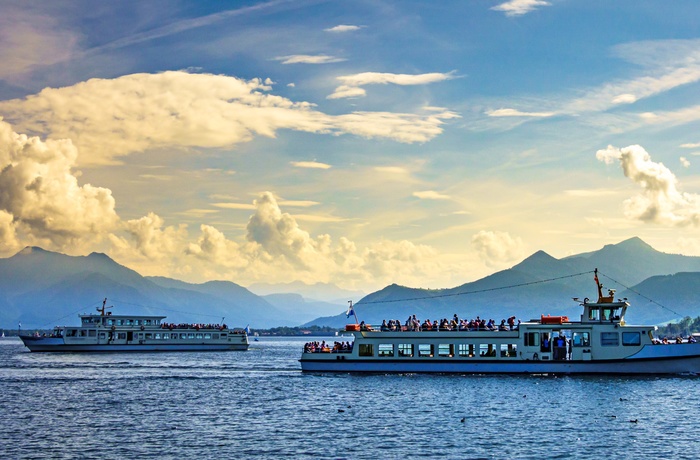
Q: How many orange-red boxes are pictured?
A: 2